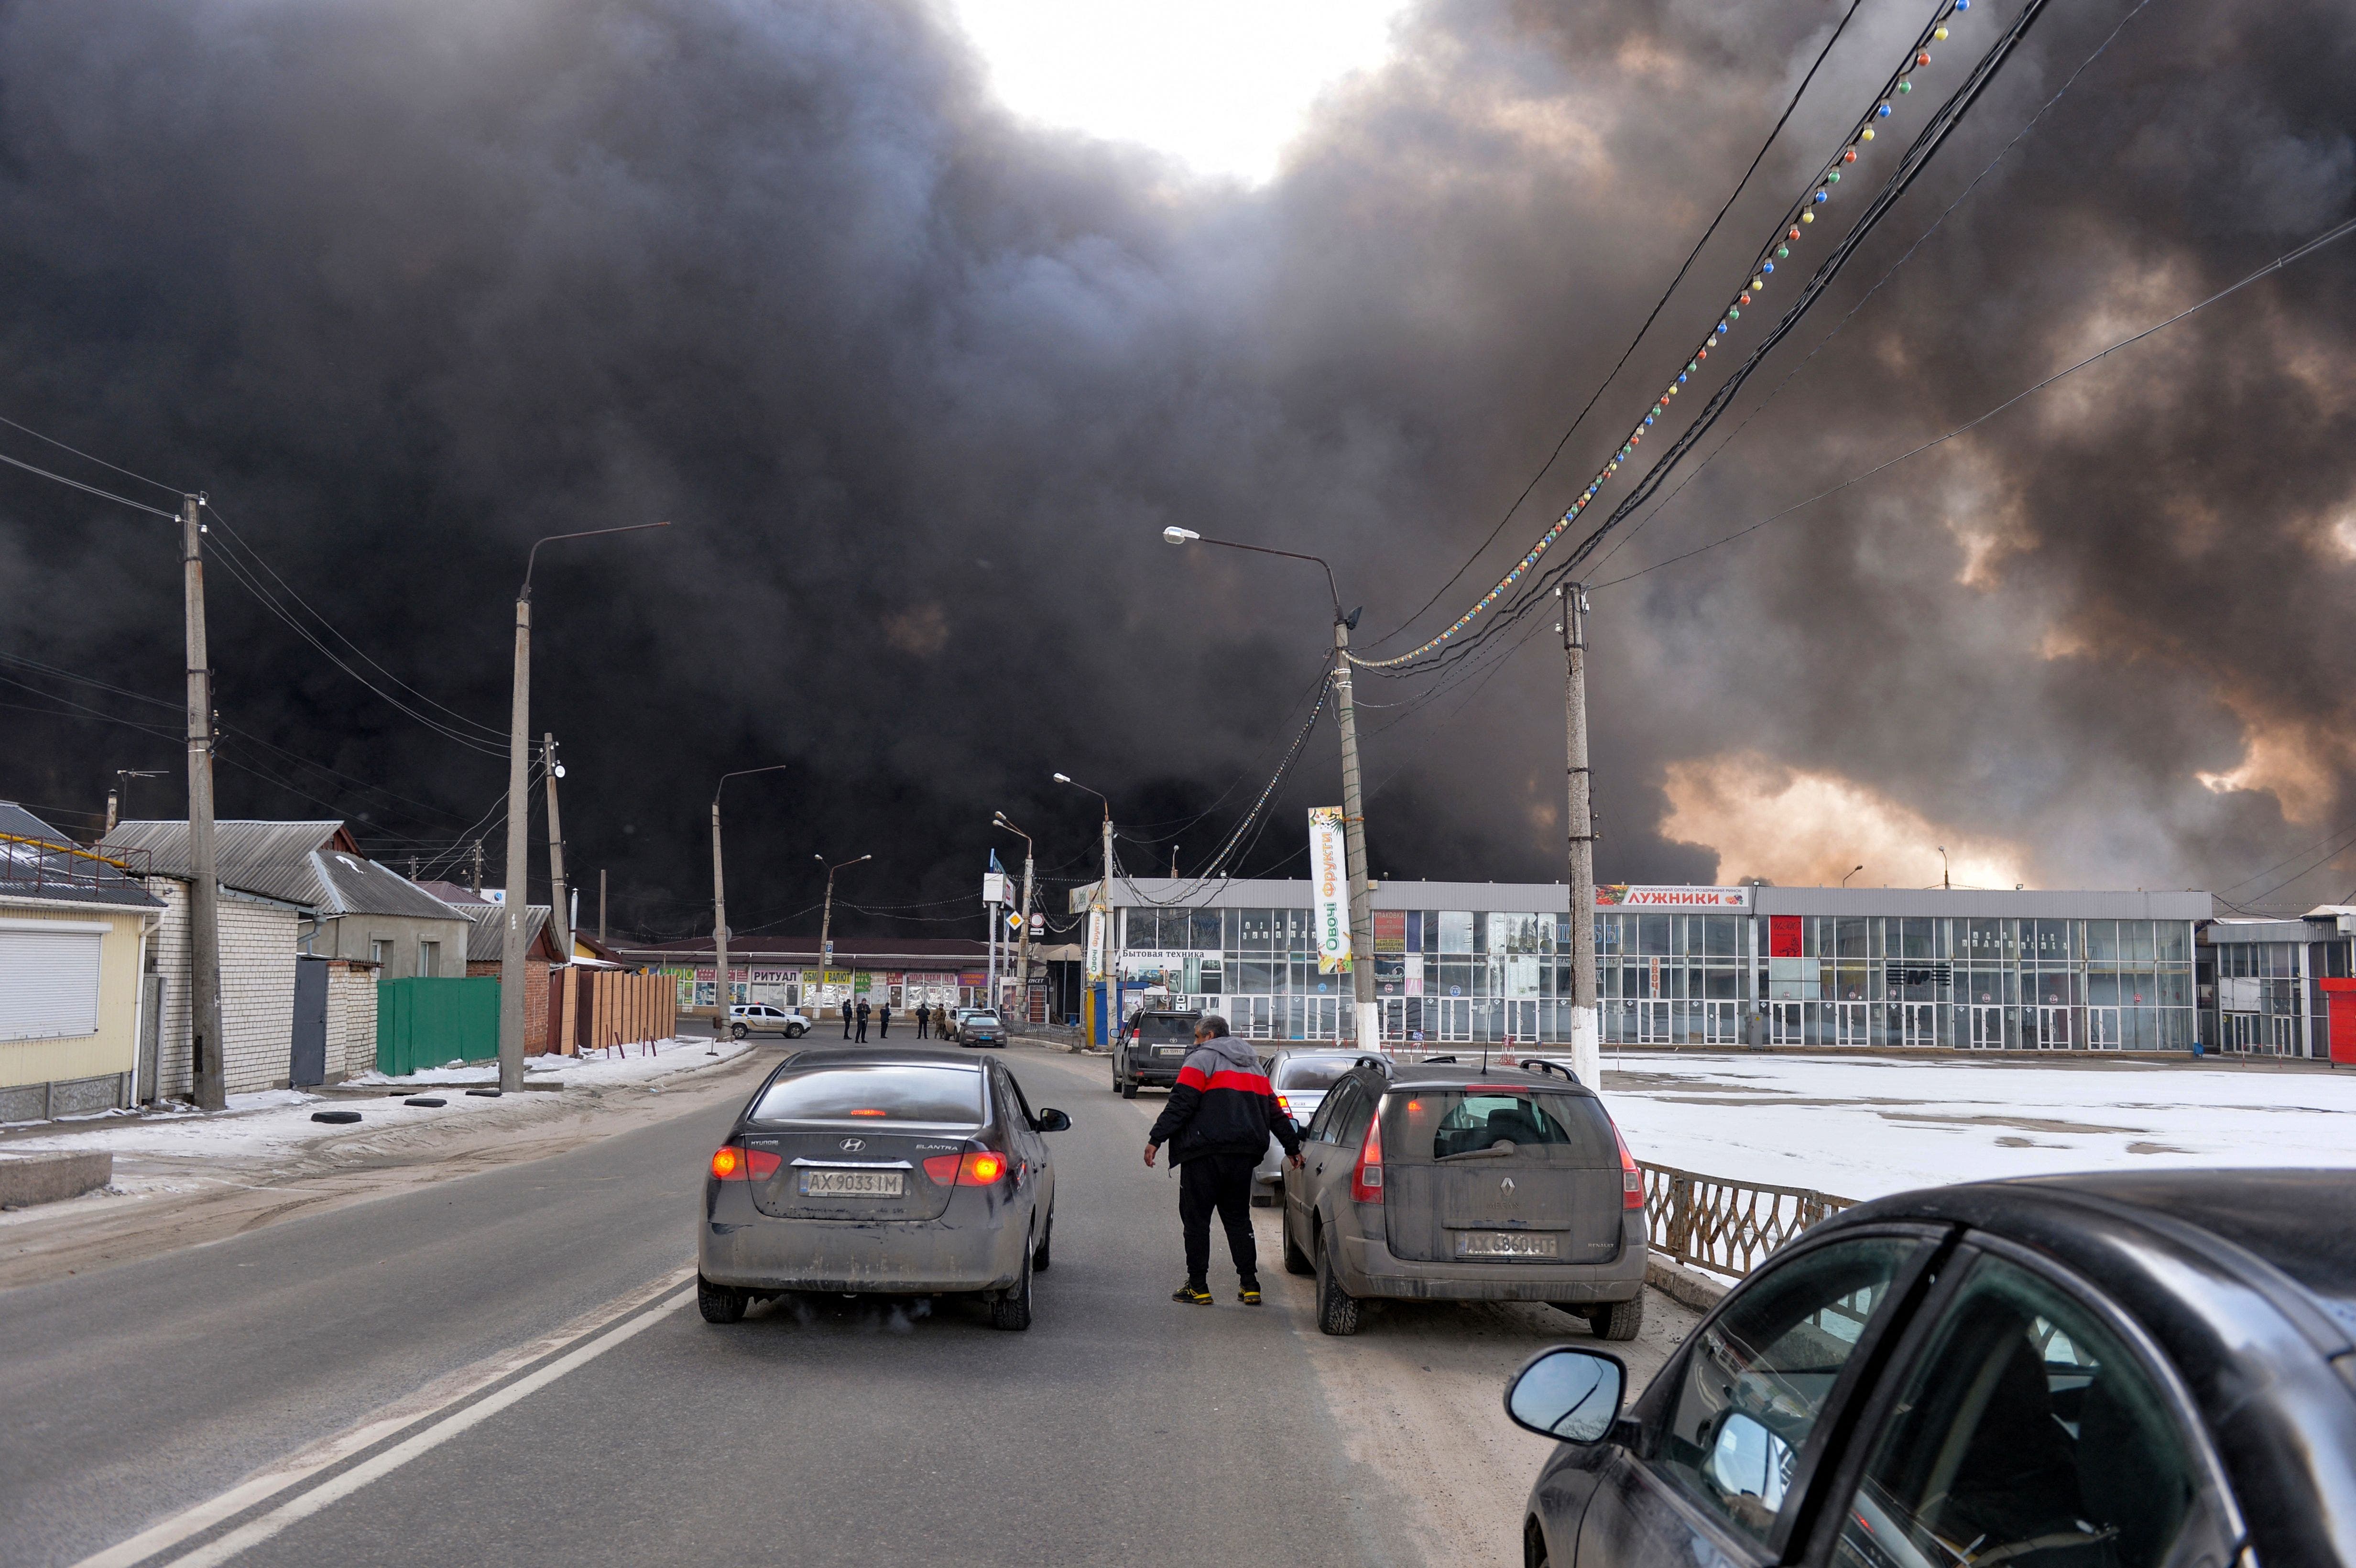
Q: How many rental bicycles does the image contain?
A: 0